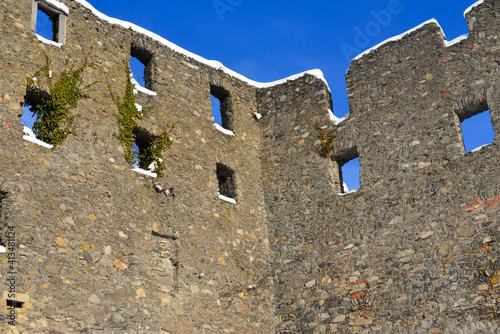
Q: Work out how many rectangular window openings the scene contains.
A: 8